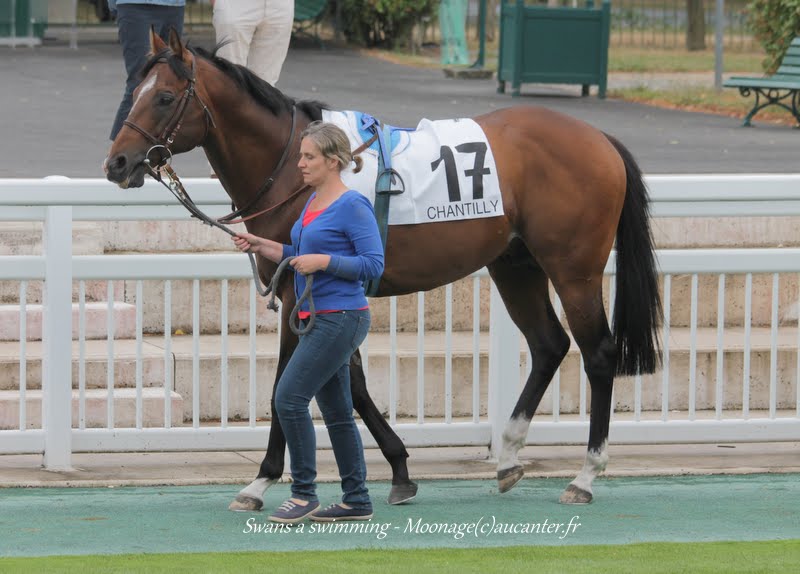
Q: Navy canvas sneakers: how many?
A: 2